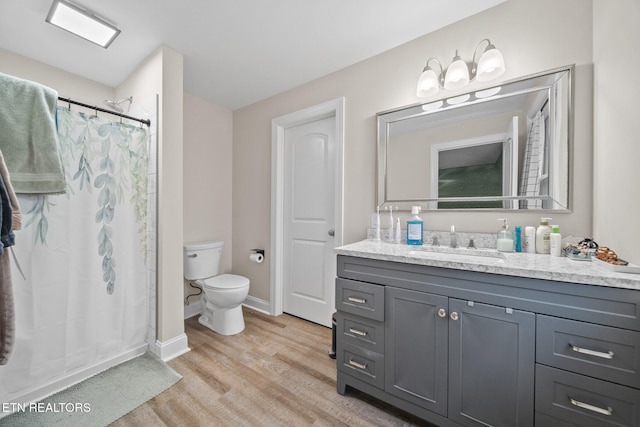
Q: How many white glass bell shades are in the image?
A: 3